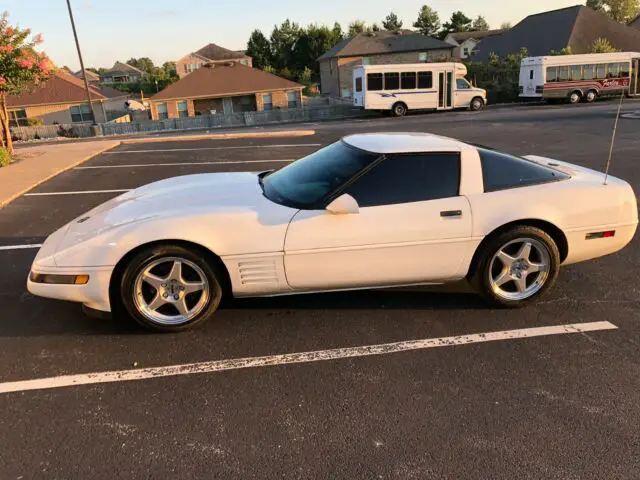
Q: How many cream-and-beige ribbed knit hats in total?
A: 0